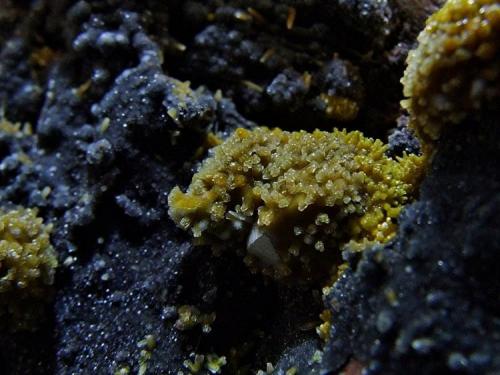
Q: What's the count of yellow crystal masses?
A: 3